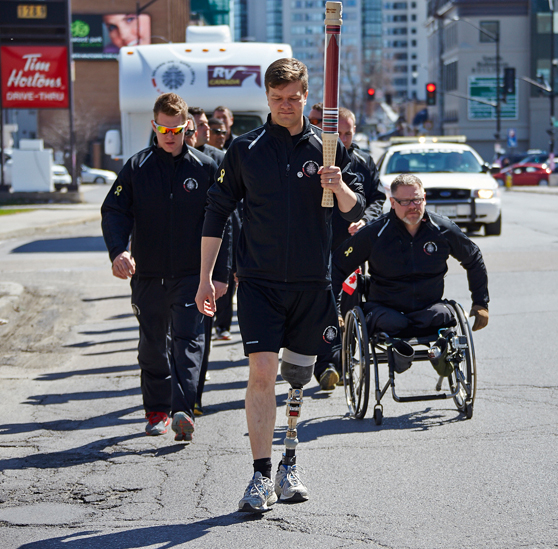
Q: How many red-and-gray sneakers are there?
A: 2